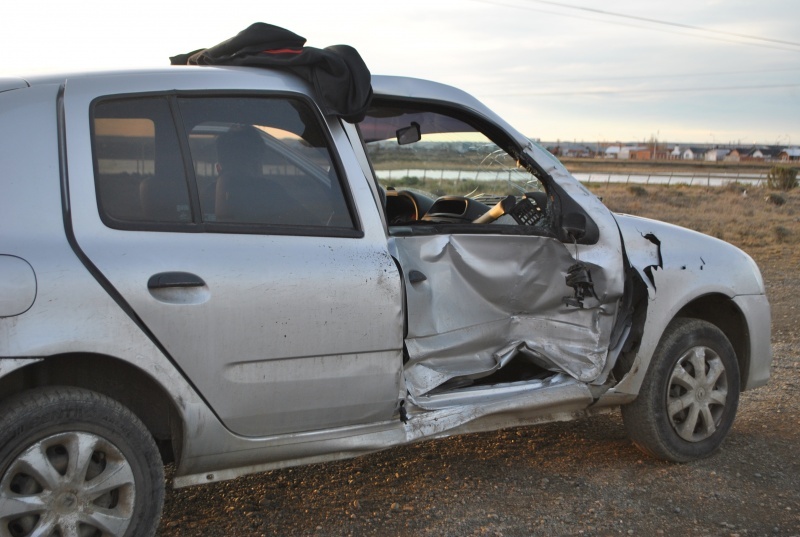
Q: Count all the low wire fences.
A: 1